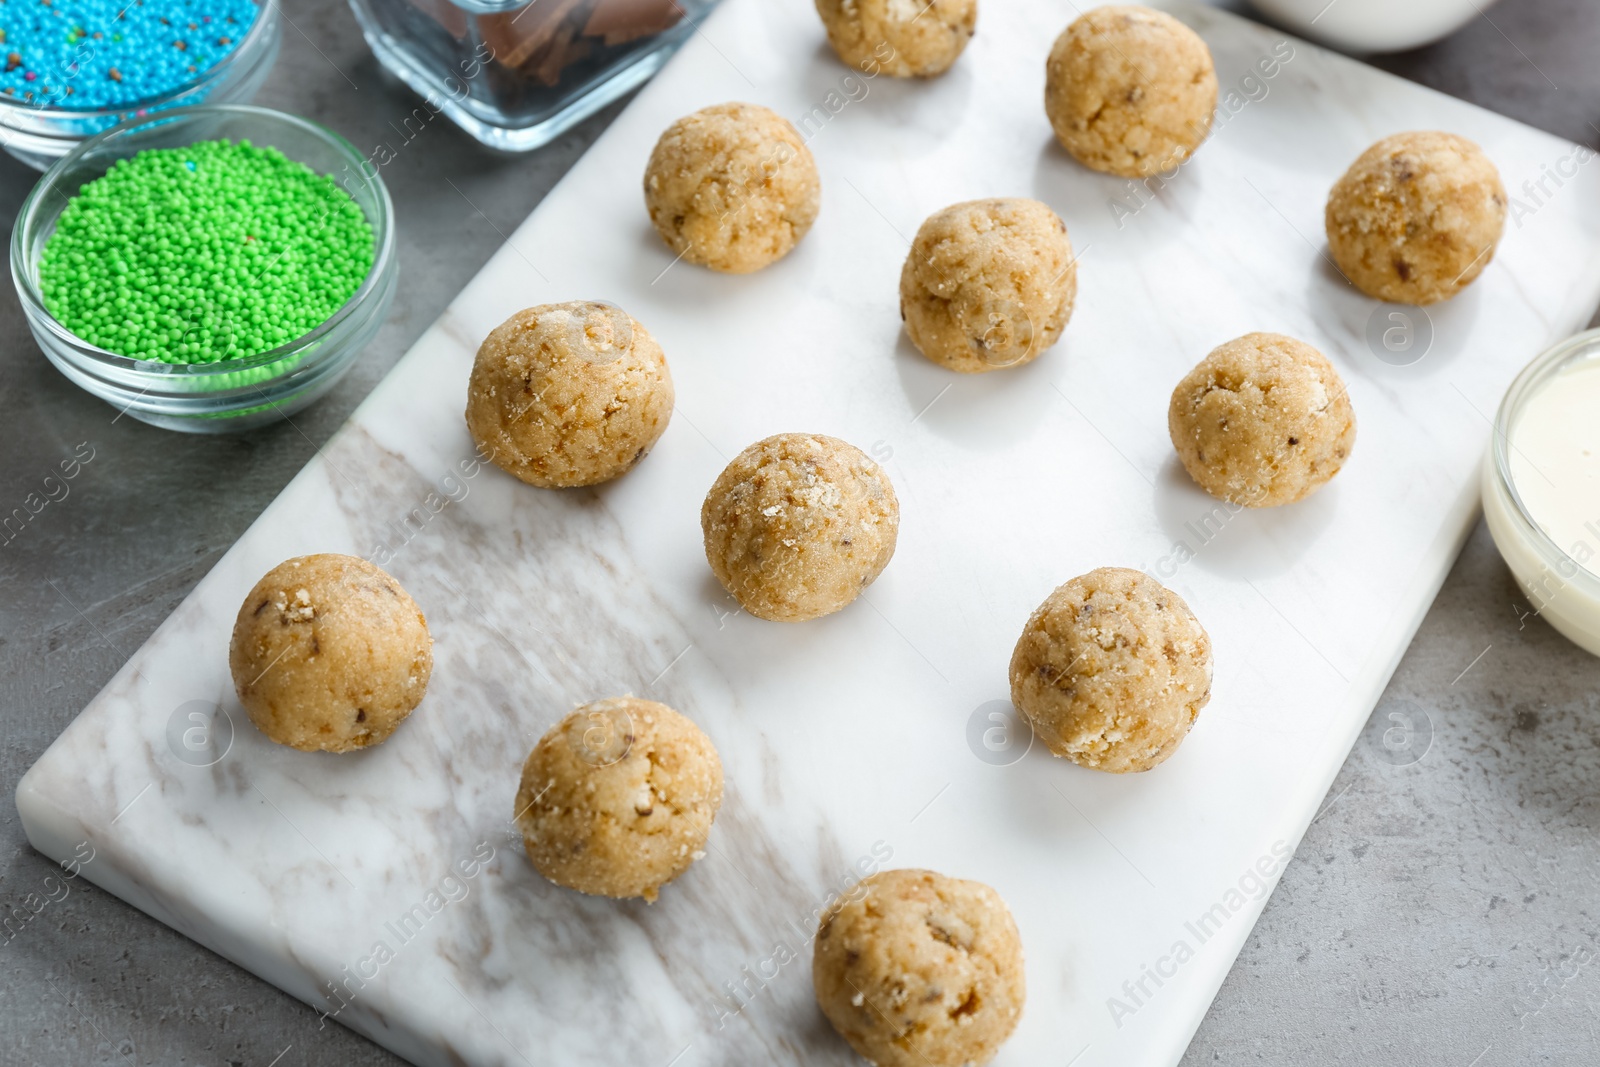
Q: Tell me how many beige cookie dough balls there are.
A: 12